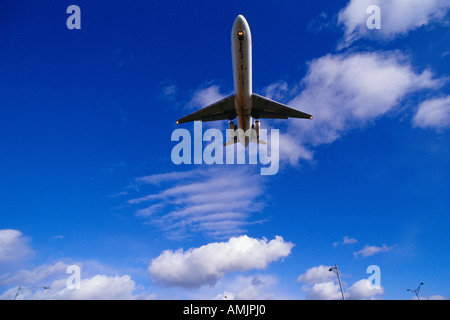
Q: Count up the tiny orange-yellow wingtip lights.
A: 2